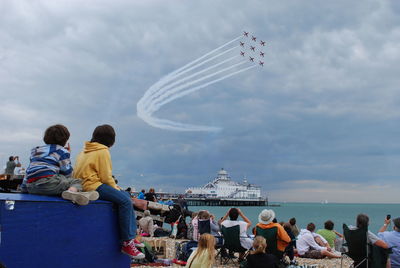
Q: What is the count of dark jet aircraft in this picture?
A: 9